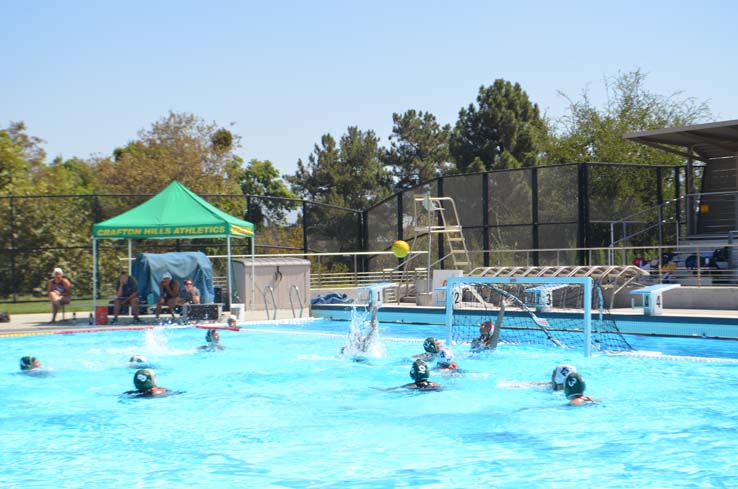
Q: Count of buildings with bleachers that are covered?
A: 1